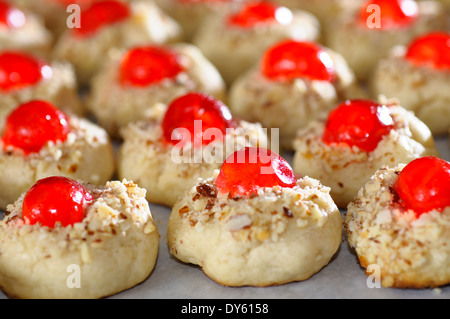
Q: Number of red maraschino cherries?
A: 14